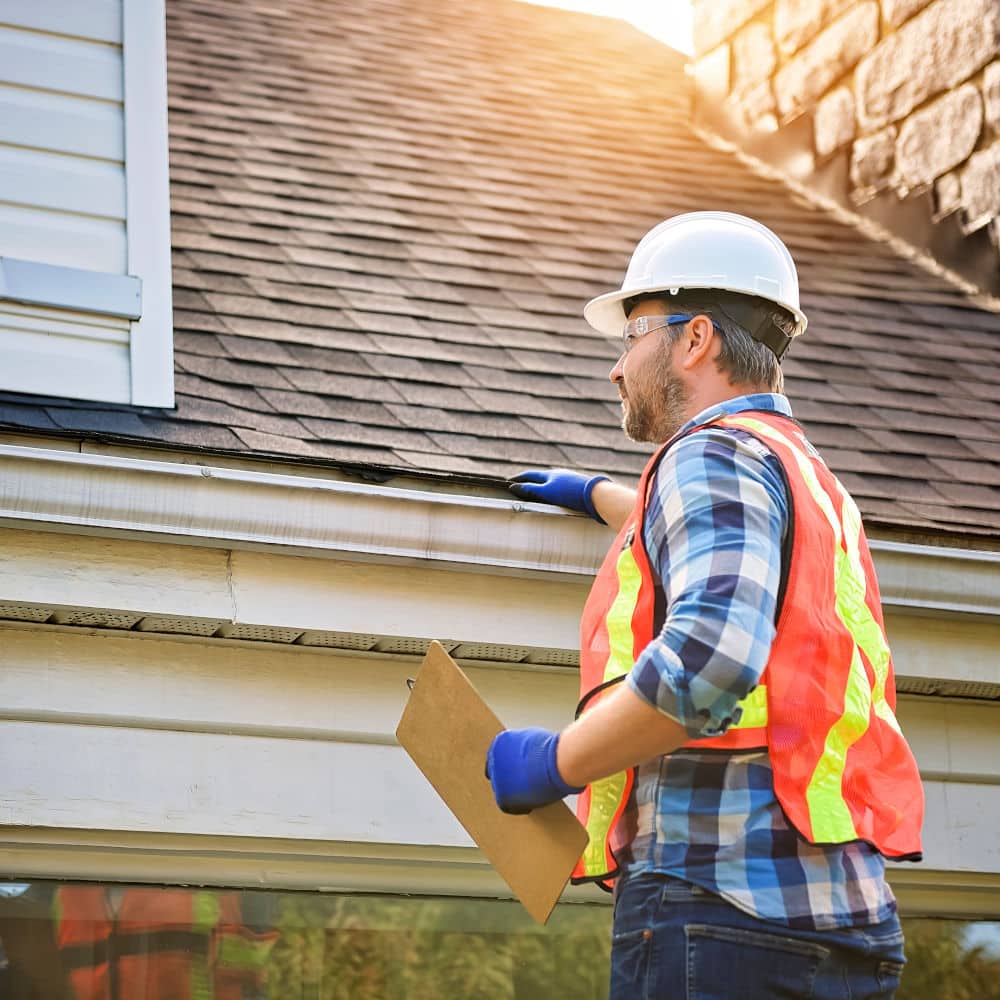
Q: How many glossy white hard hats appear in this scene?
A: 1